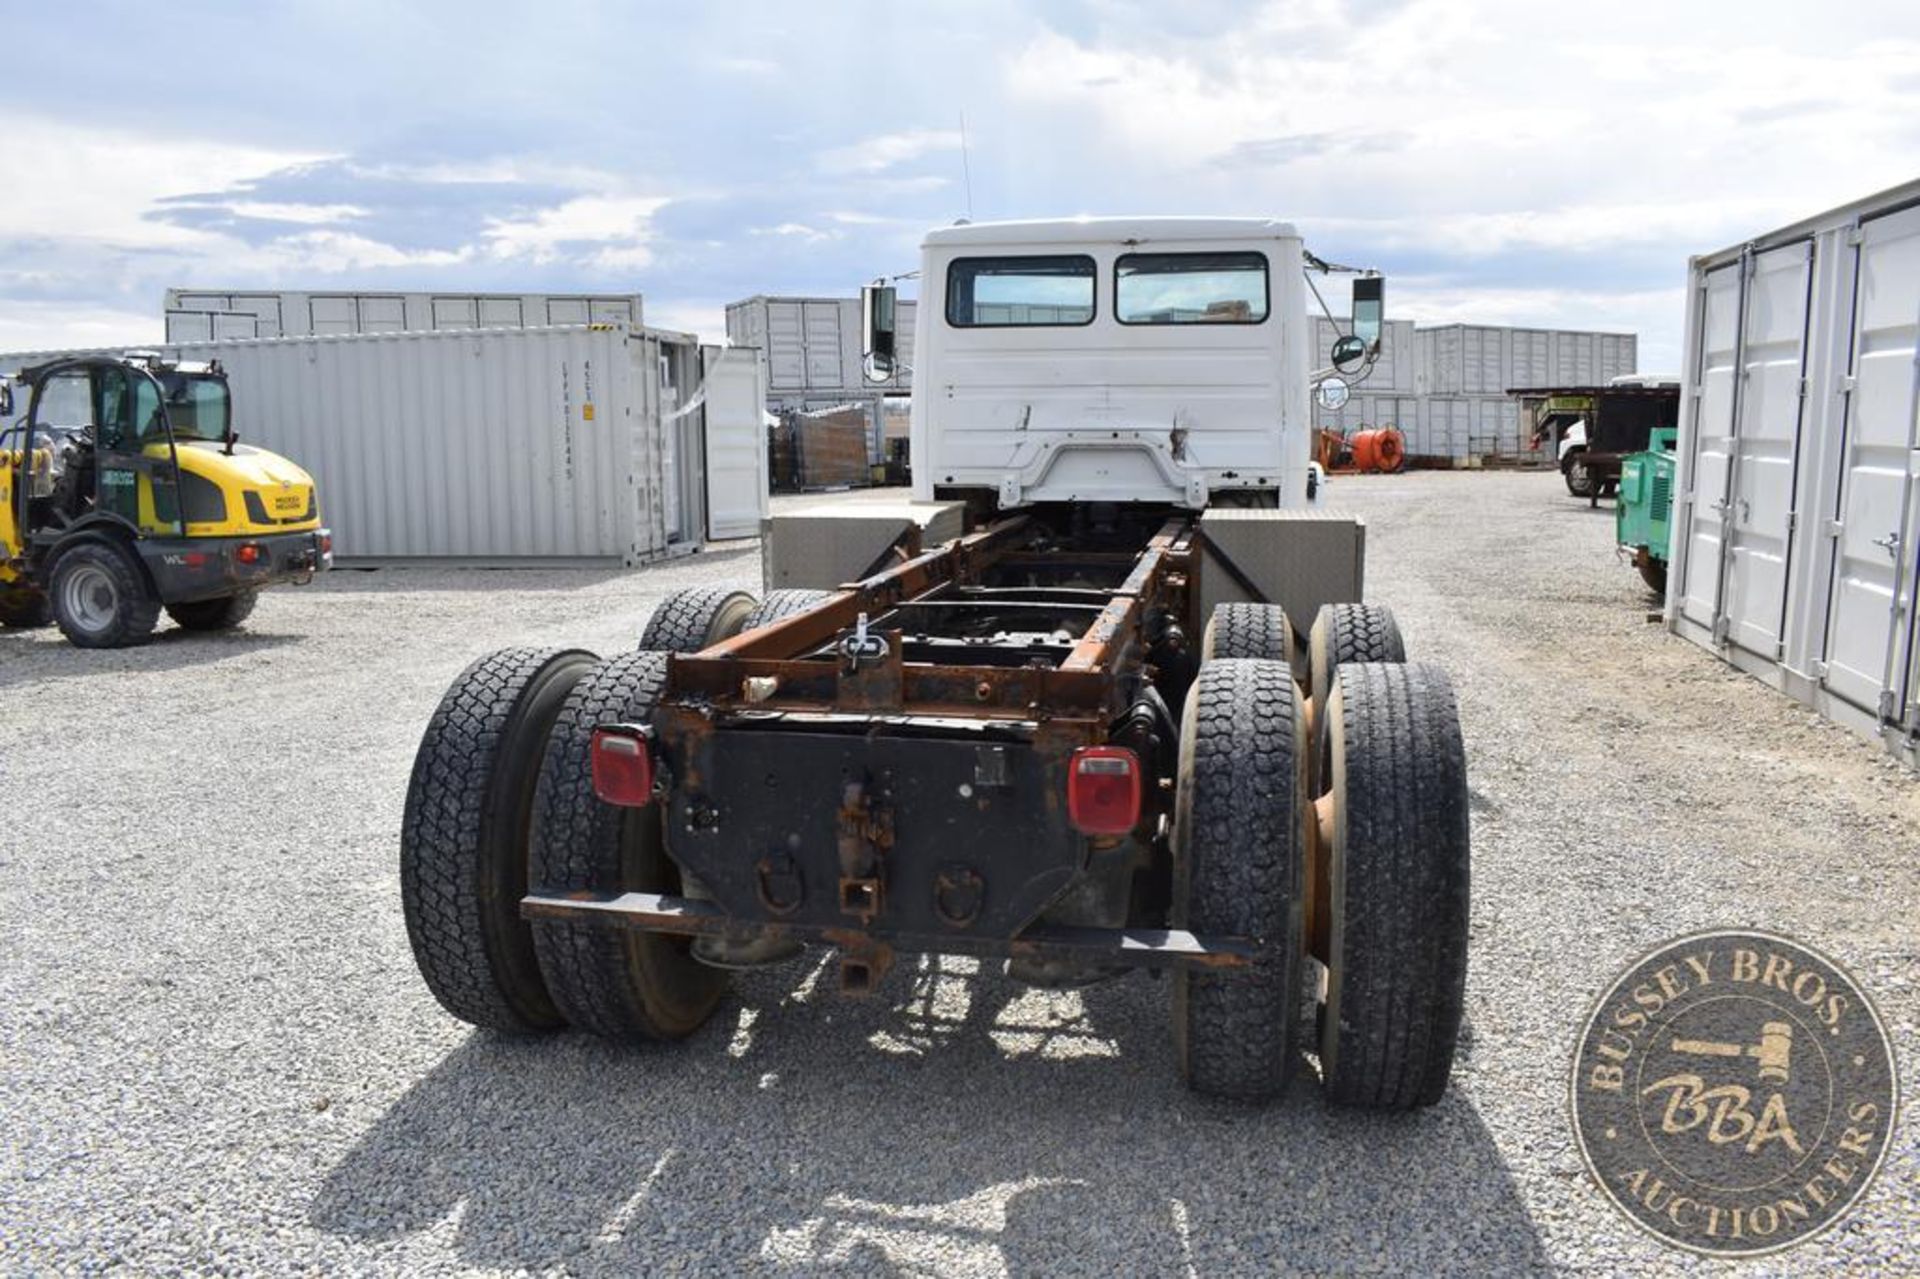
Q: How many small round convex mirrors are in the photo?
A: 3